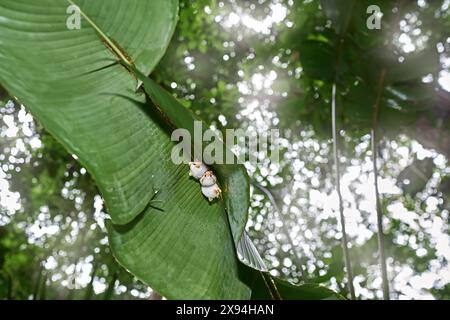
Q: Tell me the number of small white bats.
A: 3